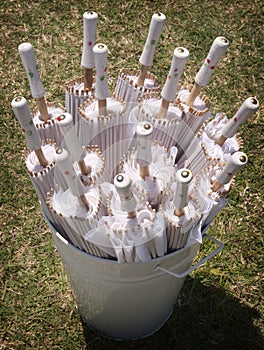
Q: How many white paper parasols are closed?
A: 14